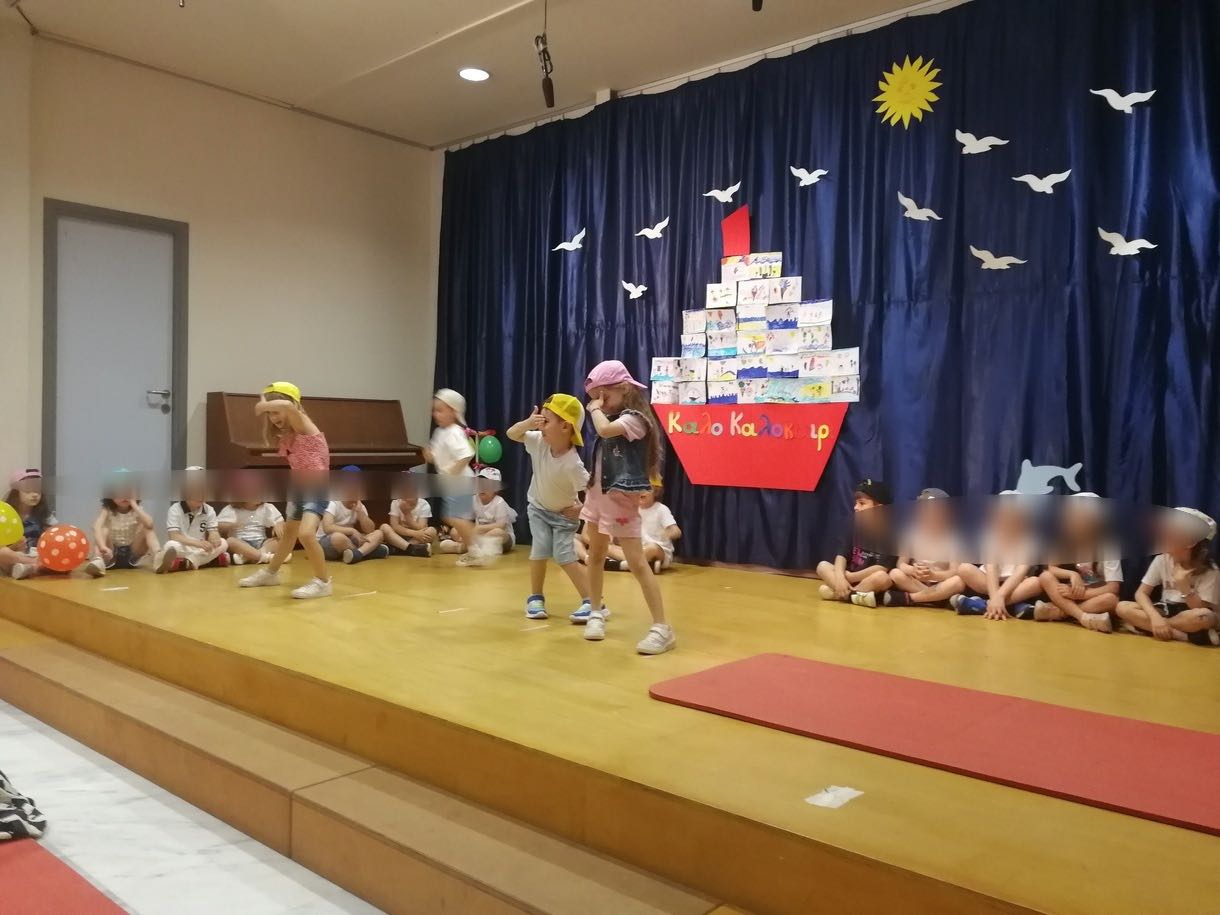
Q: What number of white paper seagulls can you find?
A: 11